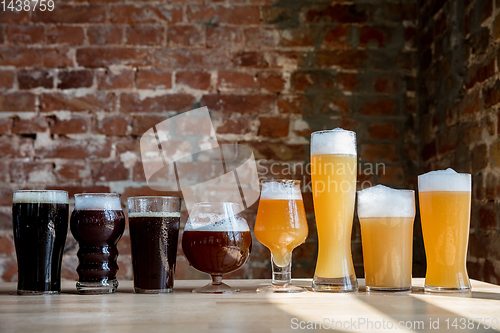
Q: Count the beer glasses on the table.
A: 8